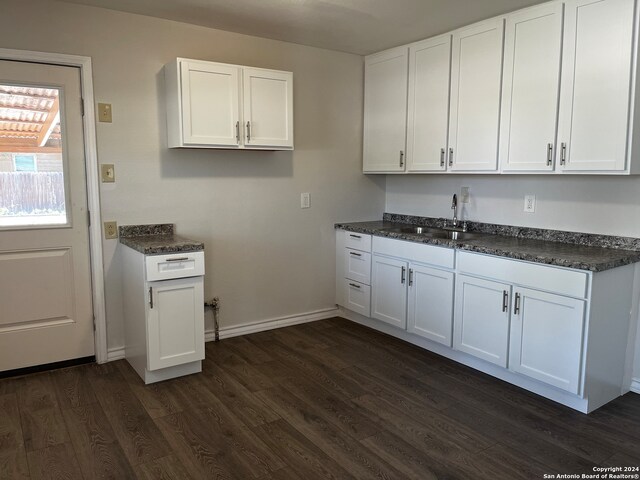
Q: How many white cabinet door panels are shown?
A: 12